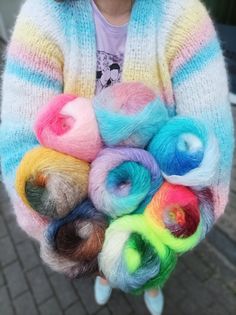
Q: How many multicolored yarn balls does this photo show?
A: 8